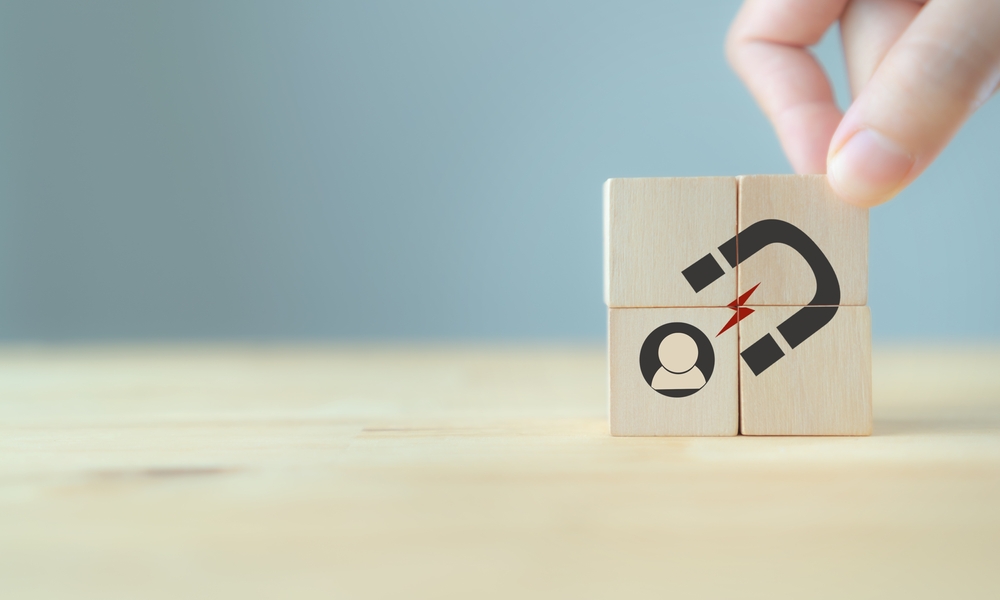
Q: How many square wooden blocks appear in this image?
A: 4